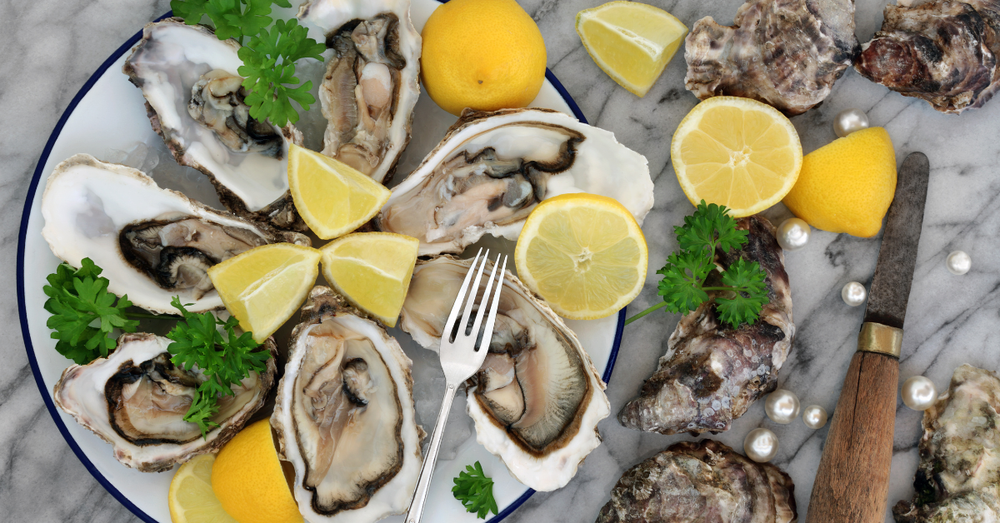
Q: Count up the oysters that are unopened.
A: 5